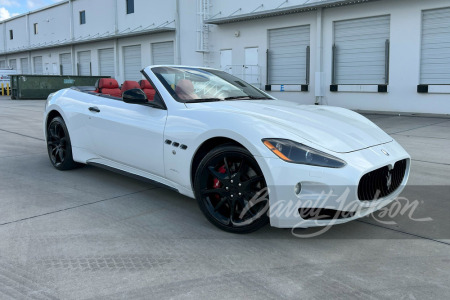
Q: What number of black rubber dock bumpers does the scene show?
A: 5